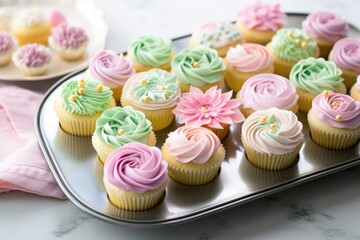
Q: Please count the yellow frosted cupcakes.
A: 0